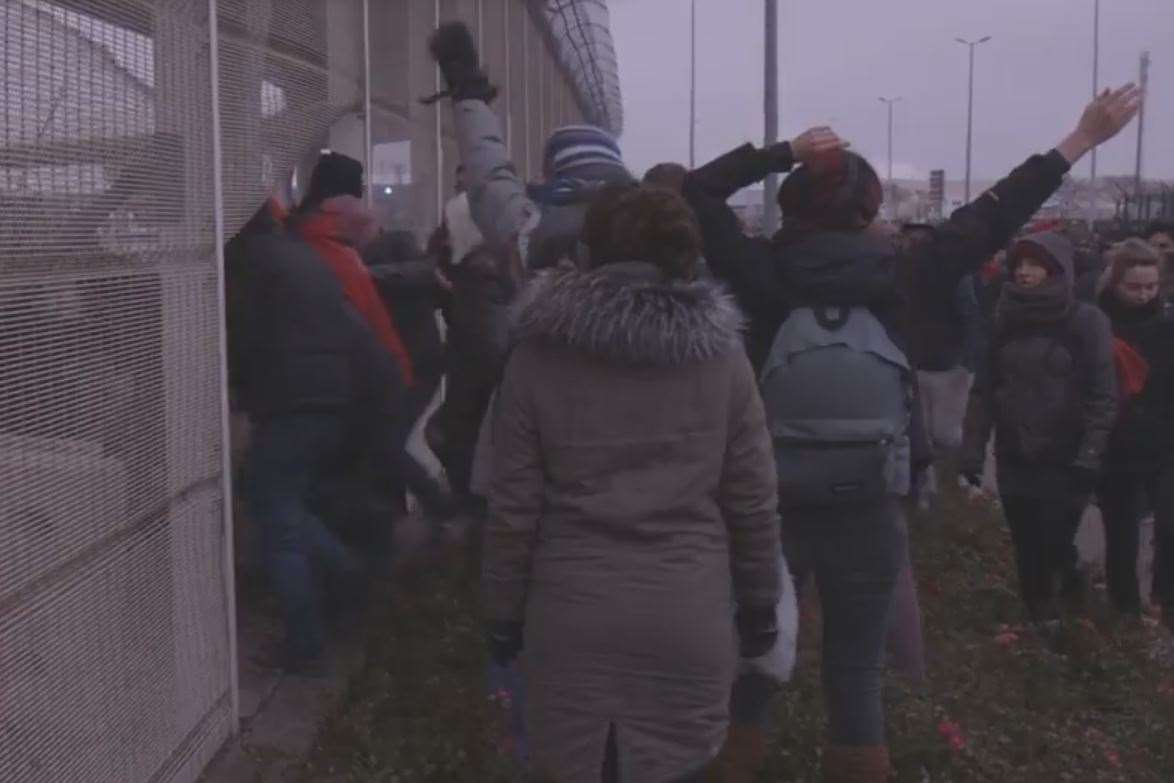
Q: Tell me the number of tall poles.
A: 6